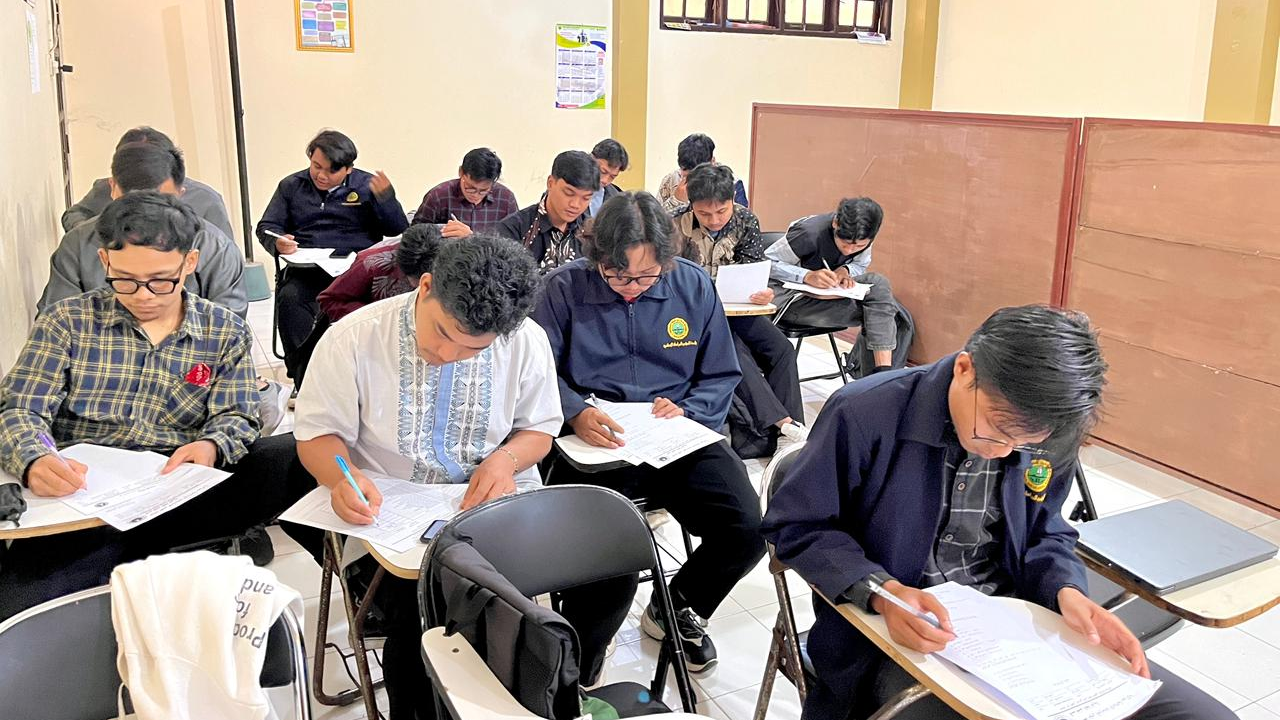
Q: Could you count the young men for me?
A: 14